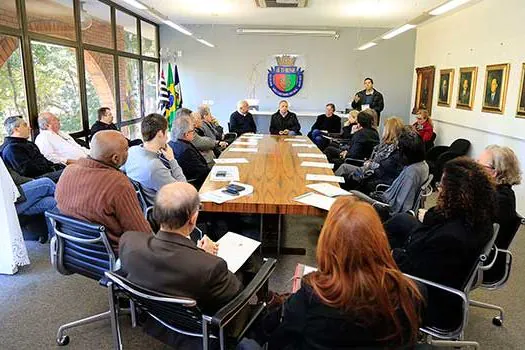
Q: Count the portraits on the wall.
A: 5